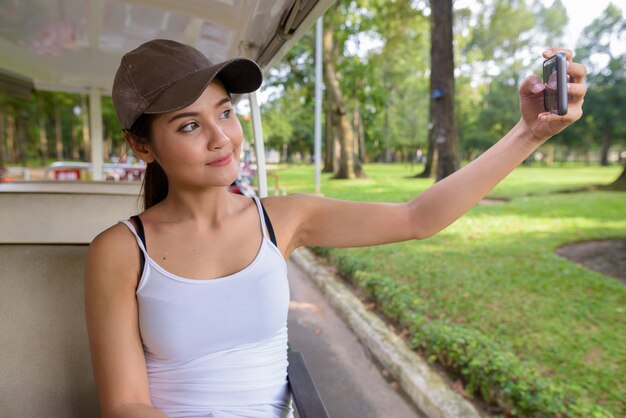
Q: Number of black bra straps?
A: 2